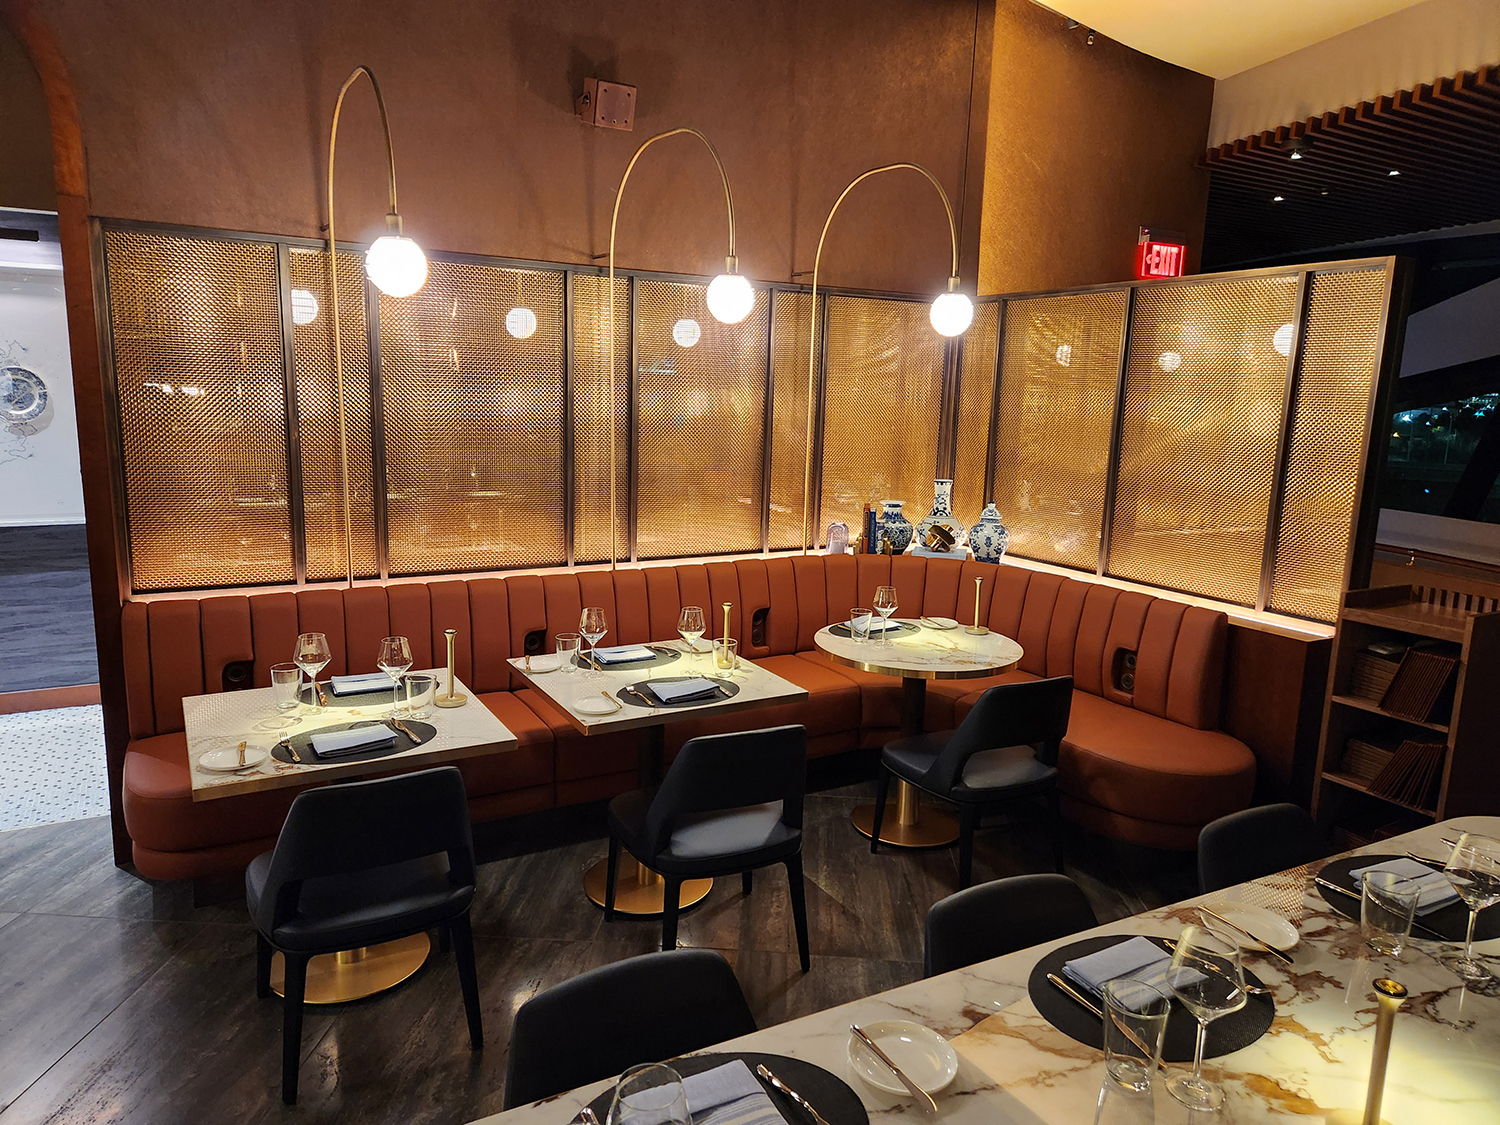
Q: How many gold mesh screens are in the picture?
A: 11